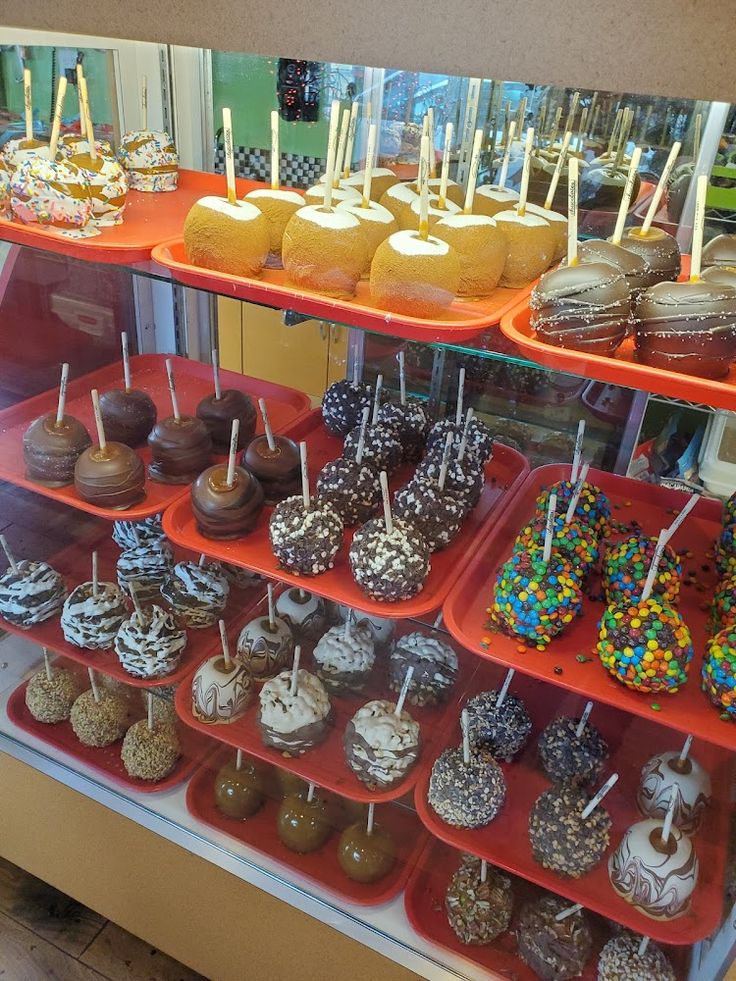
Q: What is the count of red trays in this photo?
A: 12